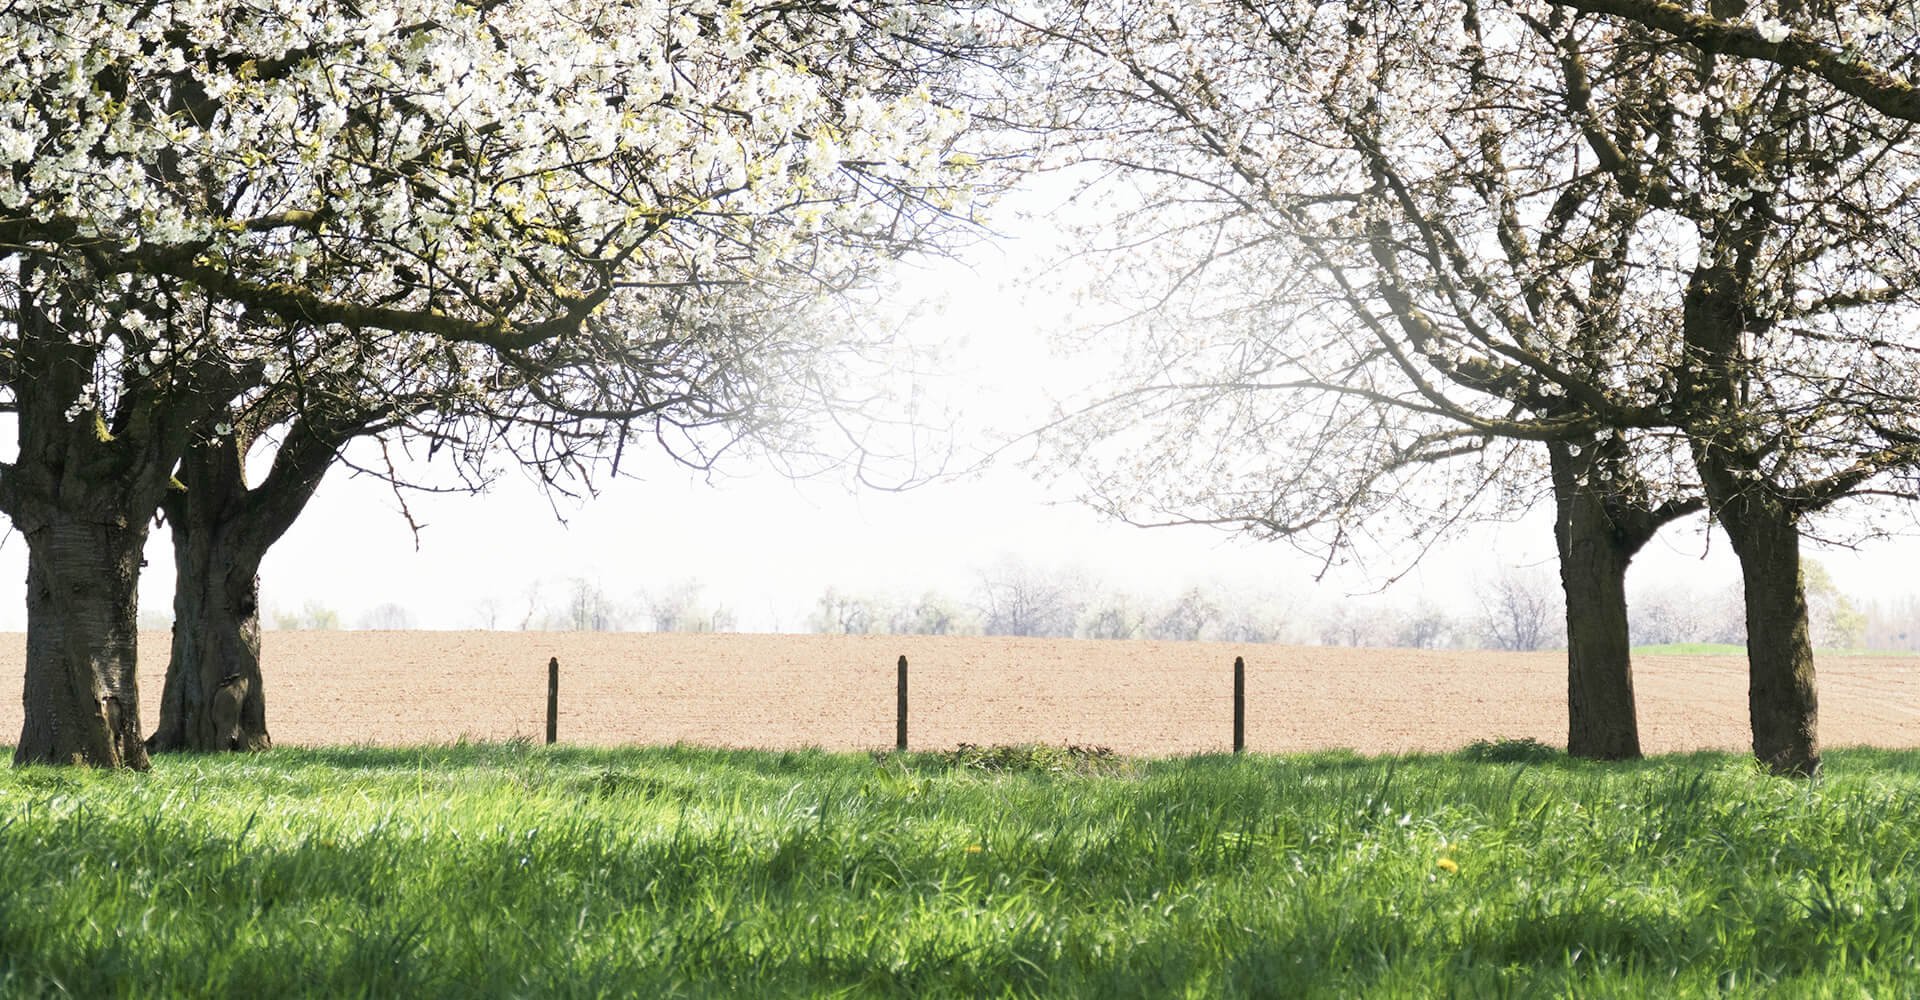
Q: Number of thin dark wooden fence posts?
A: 3